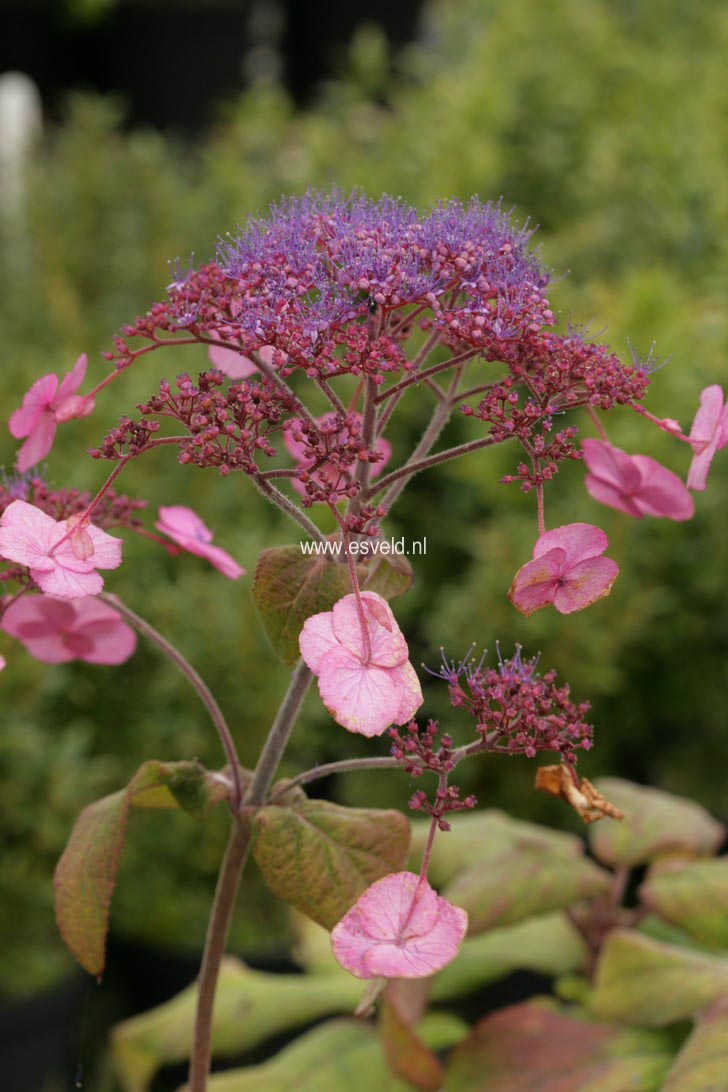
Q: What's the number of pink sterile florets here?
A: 11